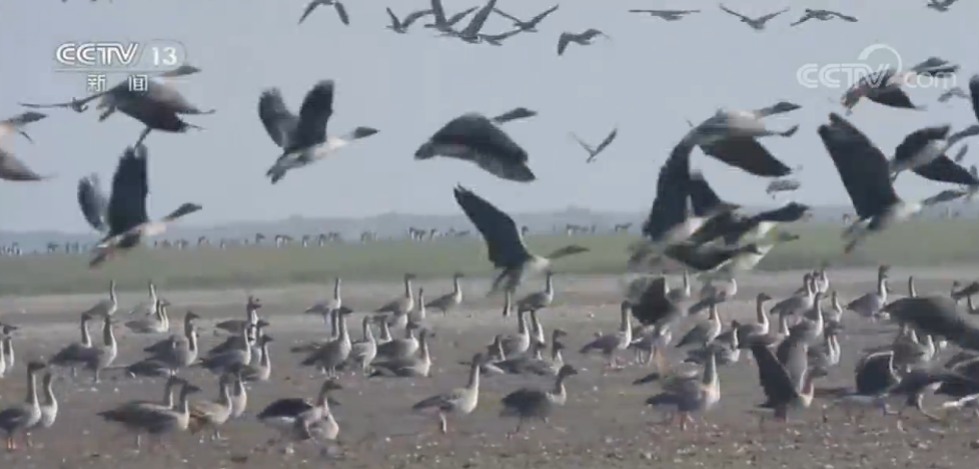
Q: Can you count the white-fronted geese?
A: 0